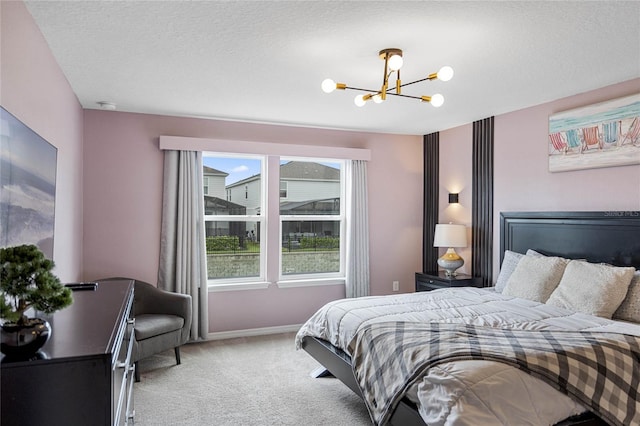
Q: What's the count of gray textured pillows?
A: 2